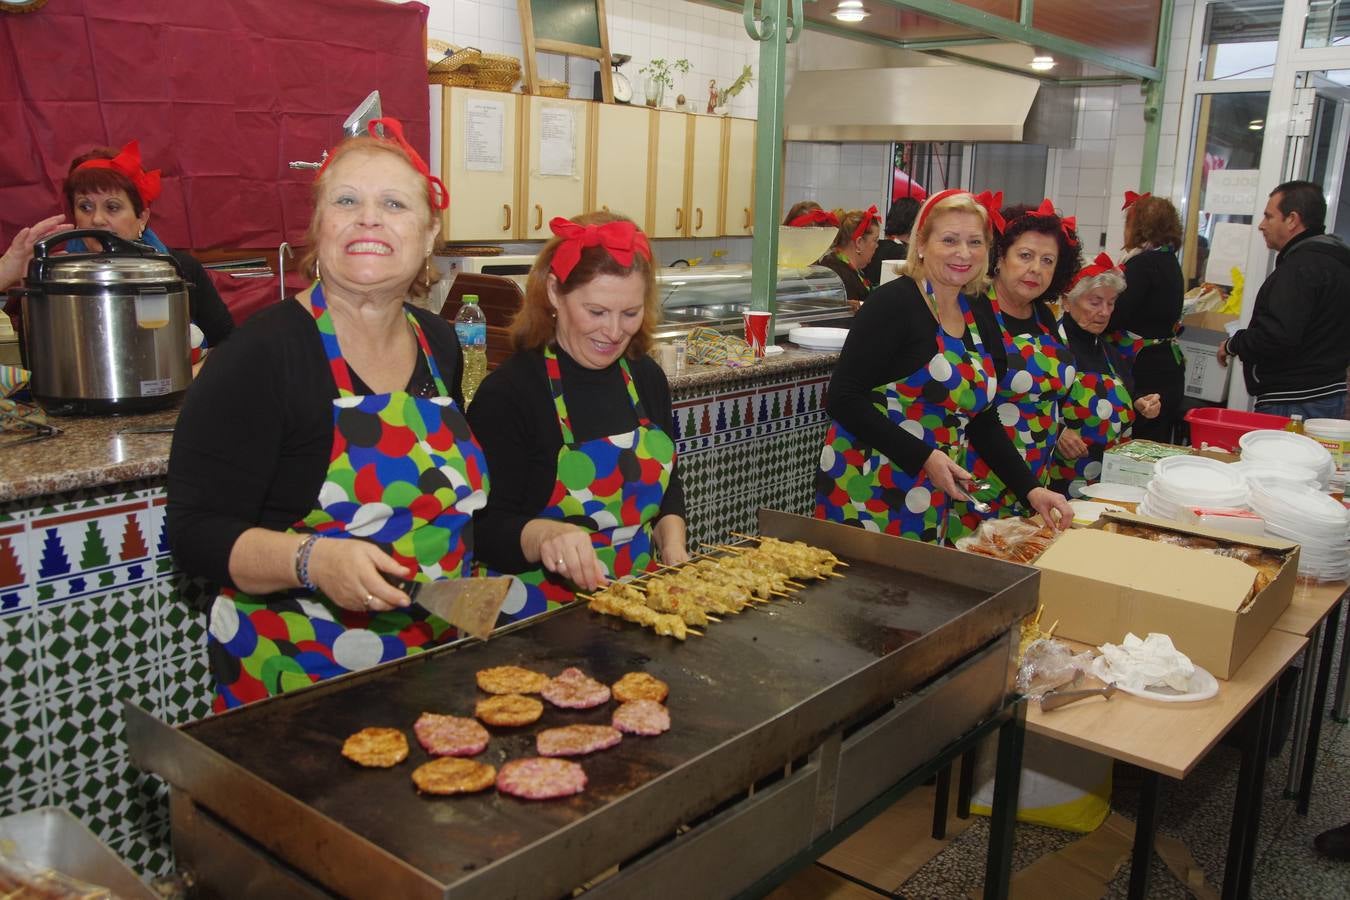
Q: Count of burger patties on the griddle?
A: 10